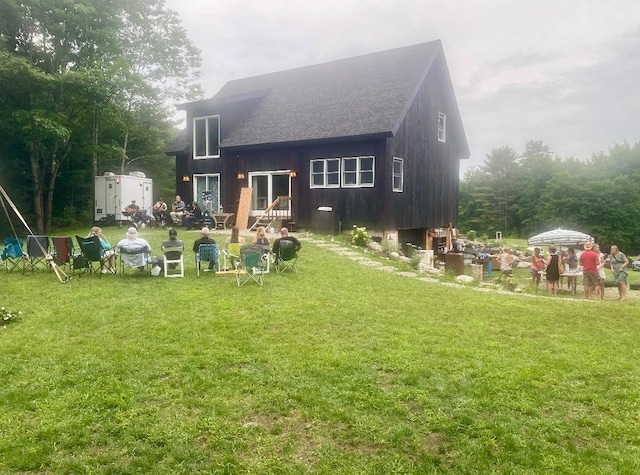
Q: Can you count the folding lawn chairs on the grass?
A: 11